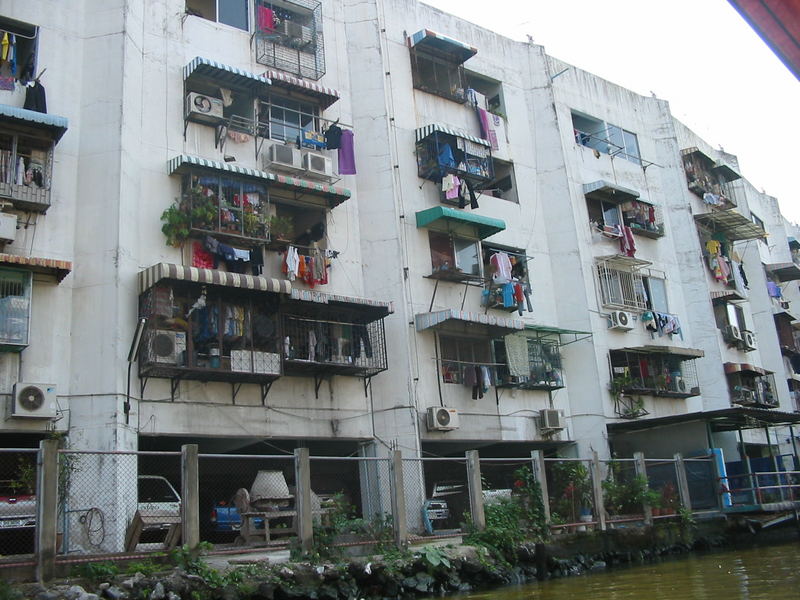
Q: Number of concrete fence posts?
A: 9